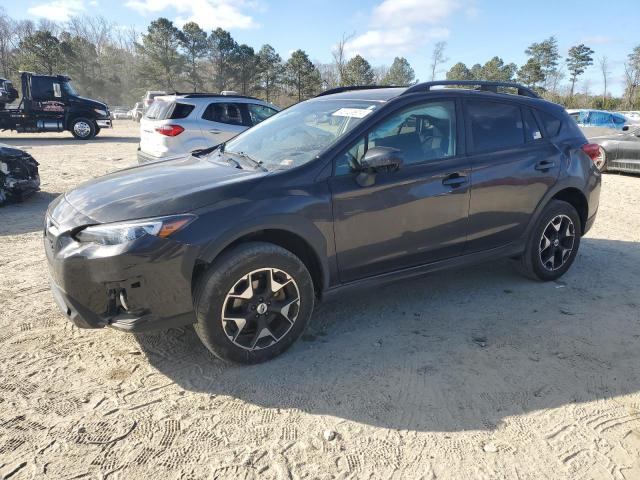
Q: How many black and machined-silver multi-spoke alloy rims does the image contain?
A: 2